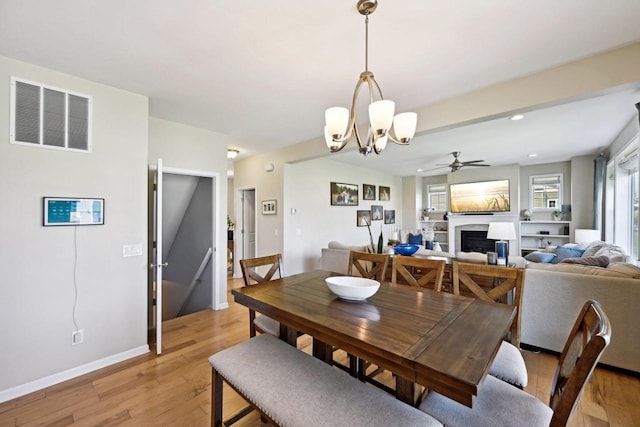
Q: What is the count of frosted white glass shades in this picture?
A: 5